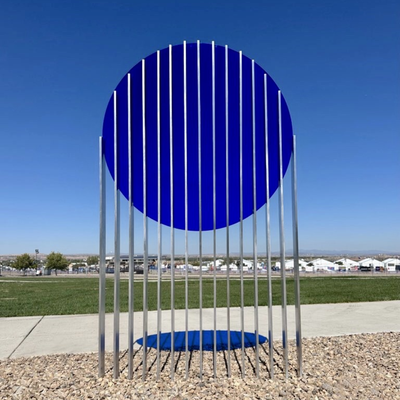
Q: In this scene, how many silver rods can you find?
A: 15